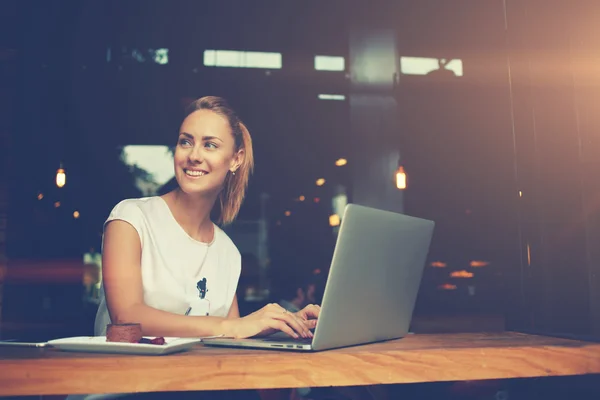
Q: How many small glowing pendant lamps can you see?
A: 2